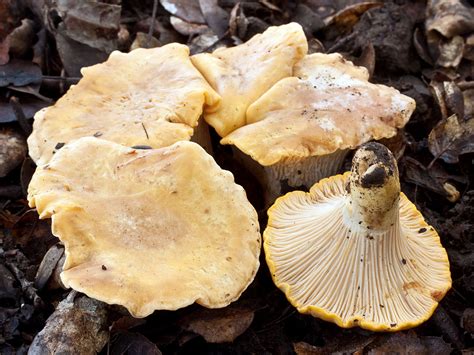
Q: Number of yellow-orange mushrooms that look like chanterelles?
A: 5